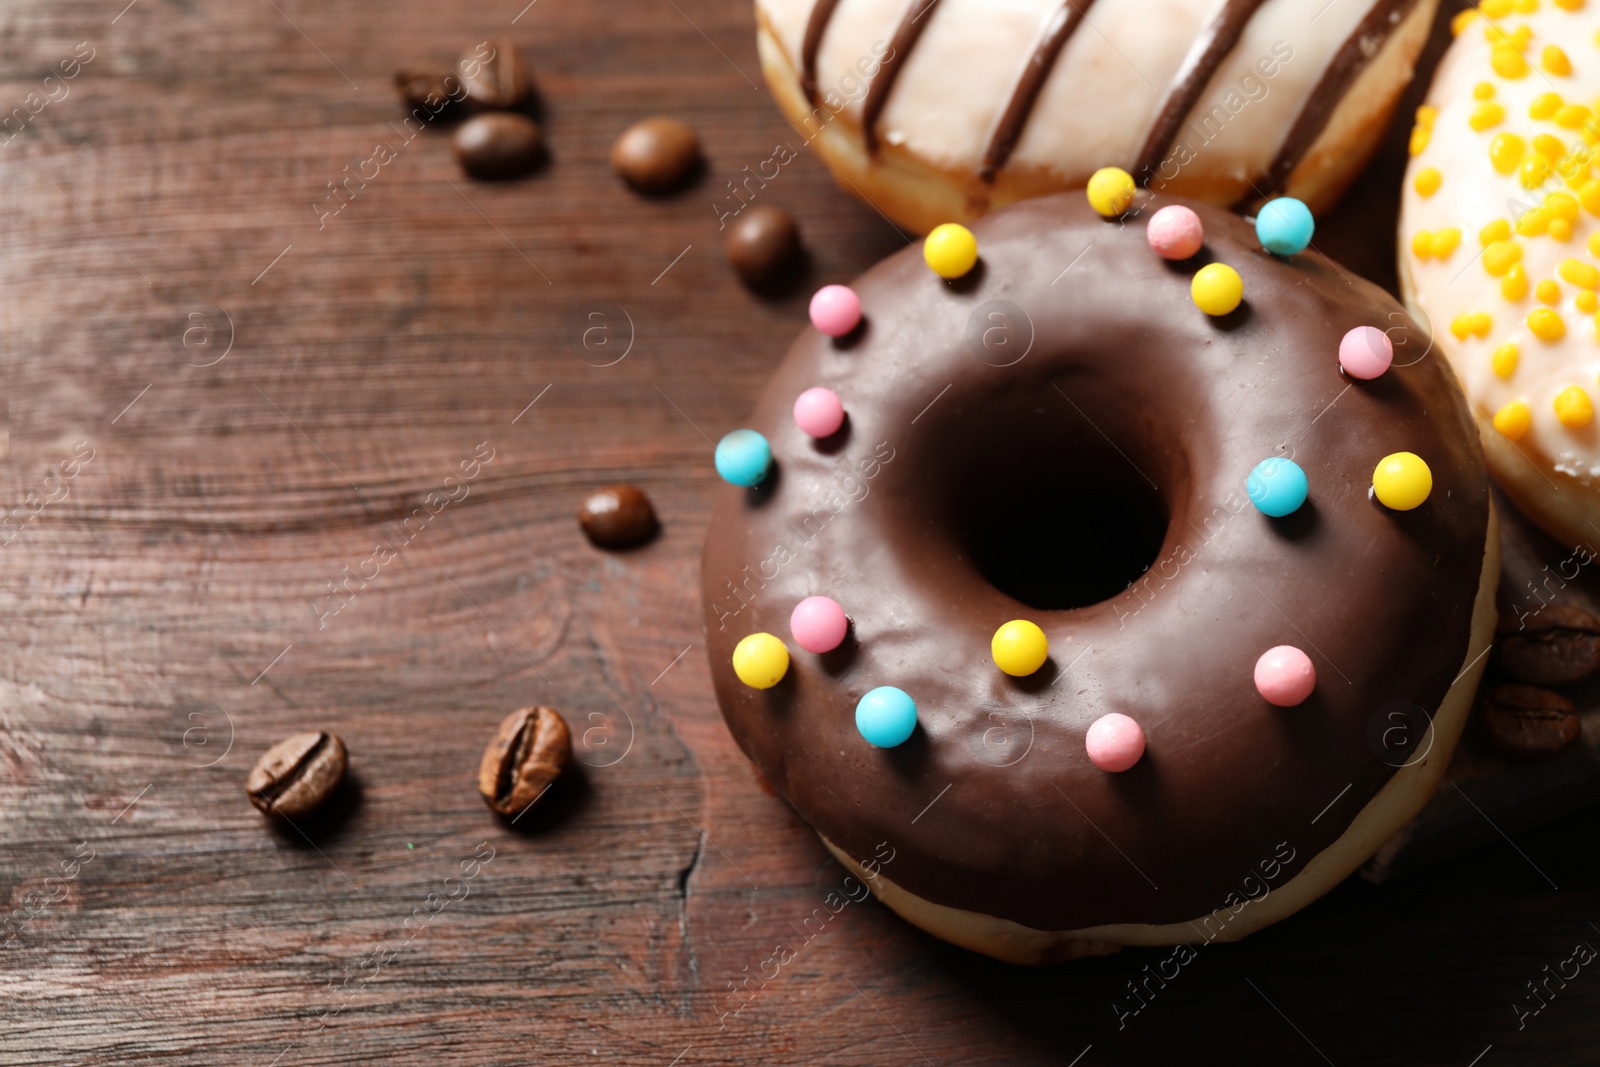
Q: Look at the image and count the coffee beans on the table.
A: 10